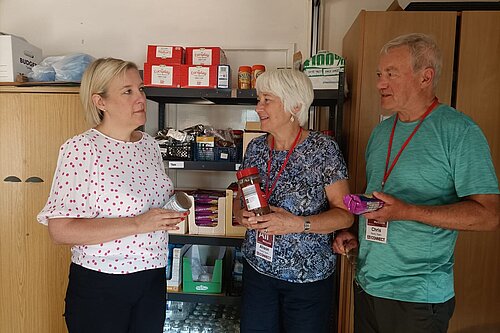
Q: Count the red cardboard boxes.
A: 4